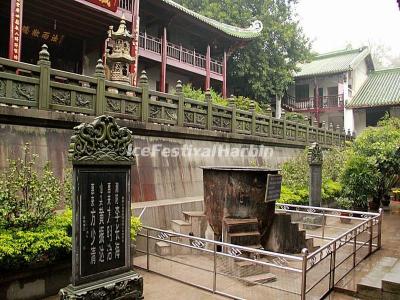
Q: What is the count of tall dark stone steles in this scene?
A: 2